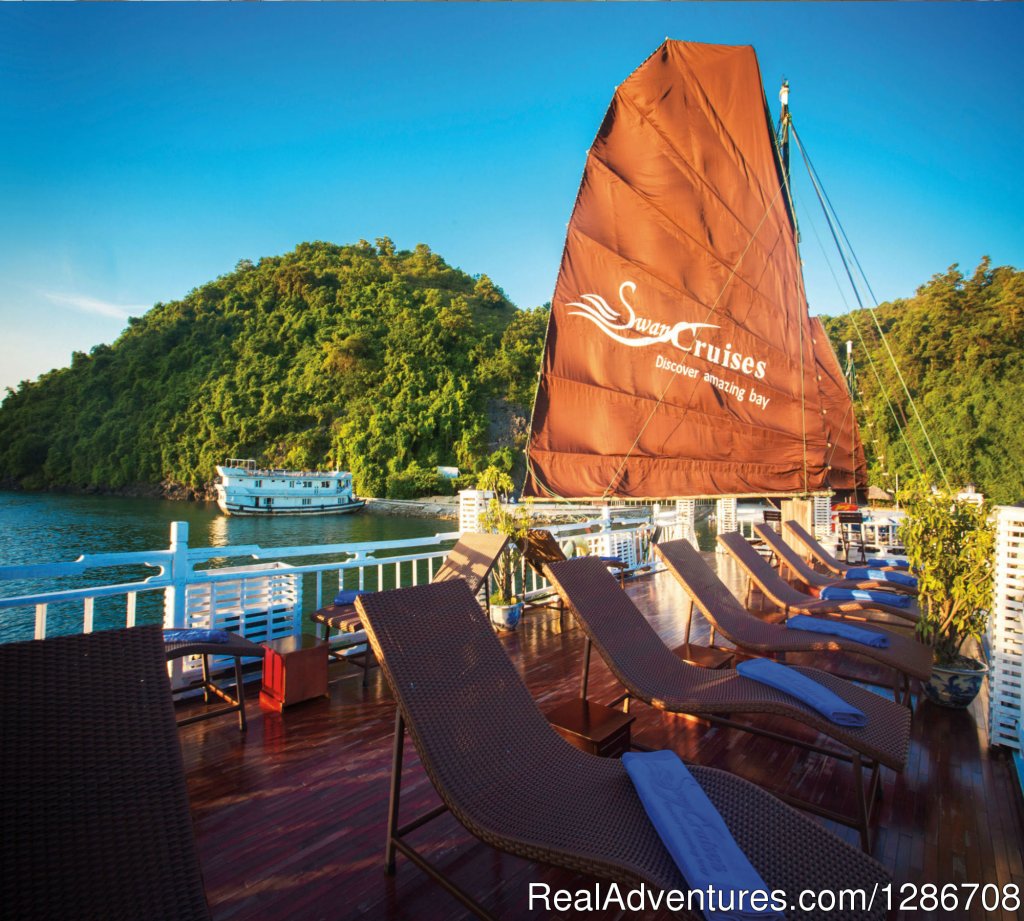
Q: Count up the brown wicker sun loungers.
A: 10